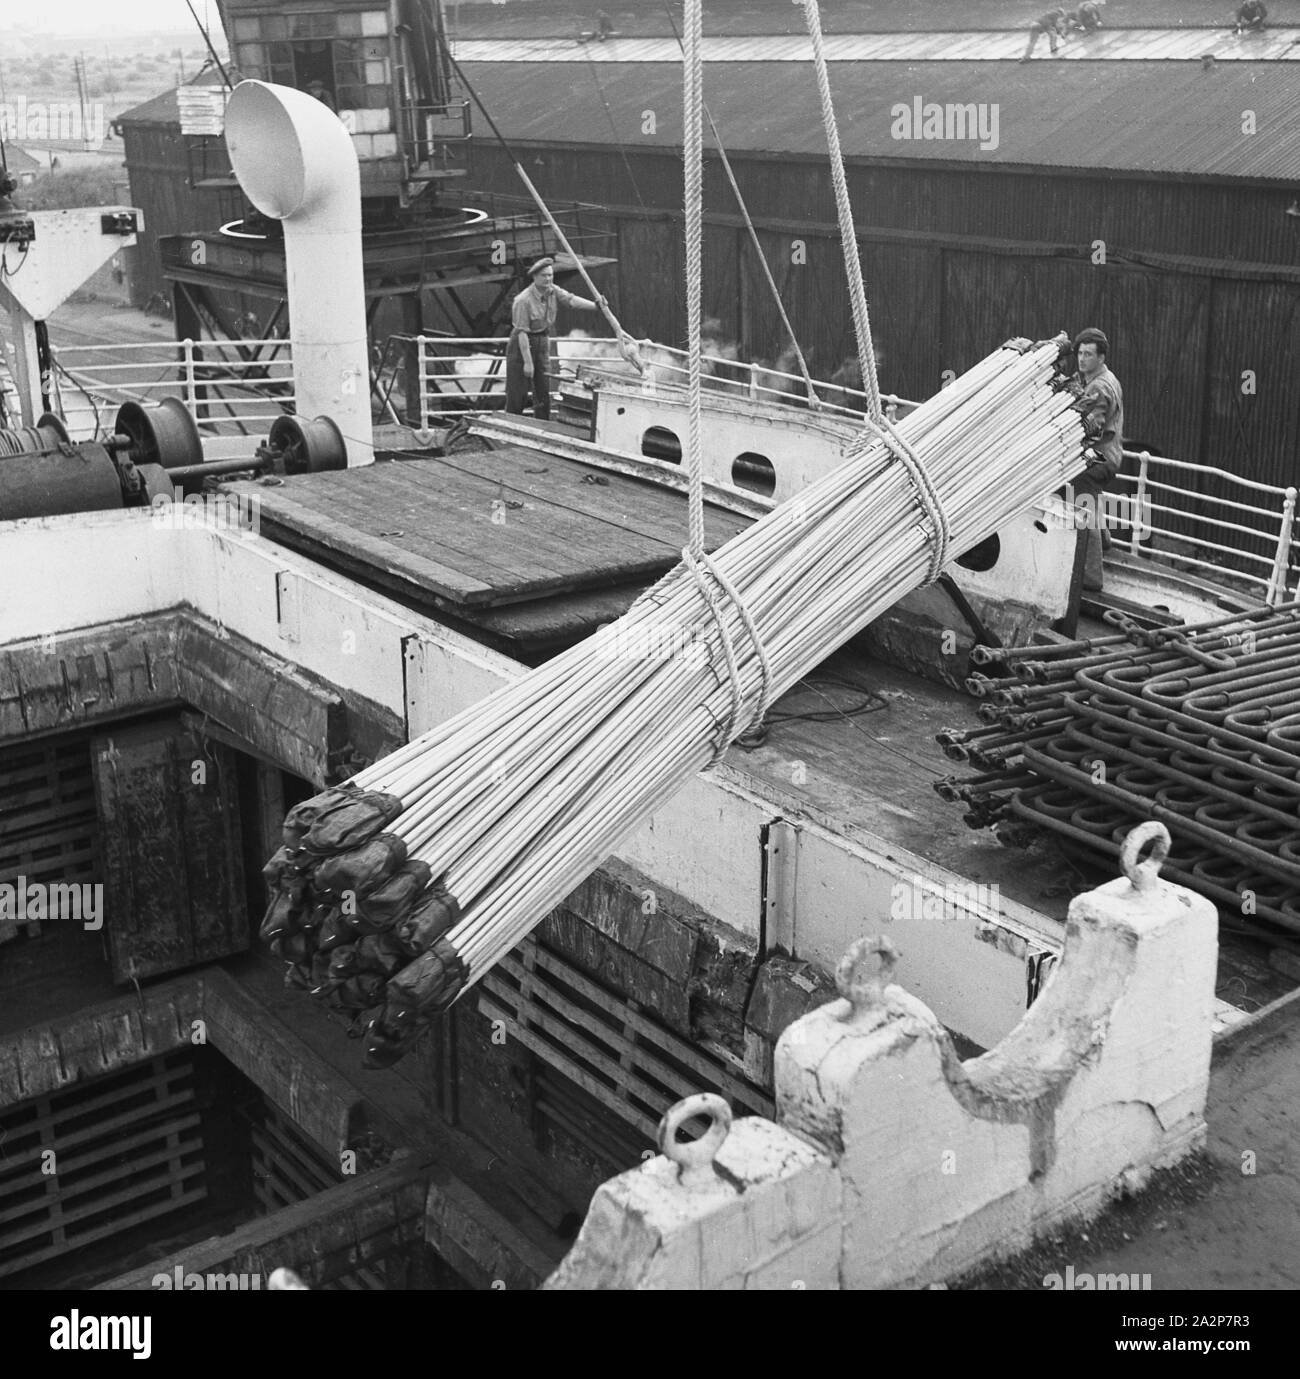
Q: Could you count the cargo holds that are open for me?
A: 1